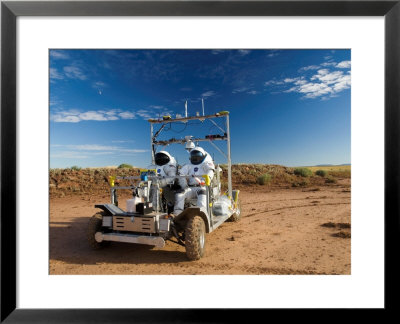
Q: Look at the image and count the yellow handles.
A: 2